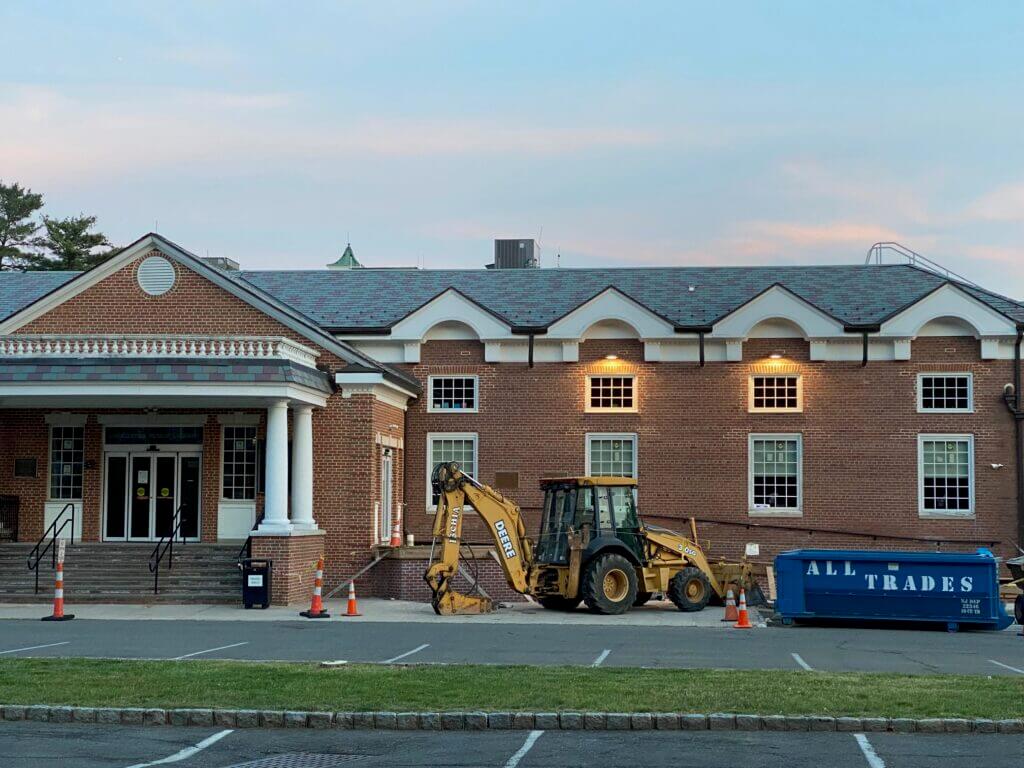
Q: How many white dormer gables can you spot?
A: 4